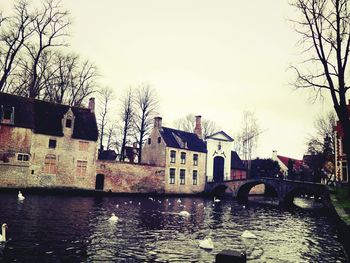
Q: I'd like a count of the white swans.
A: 7